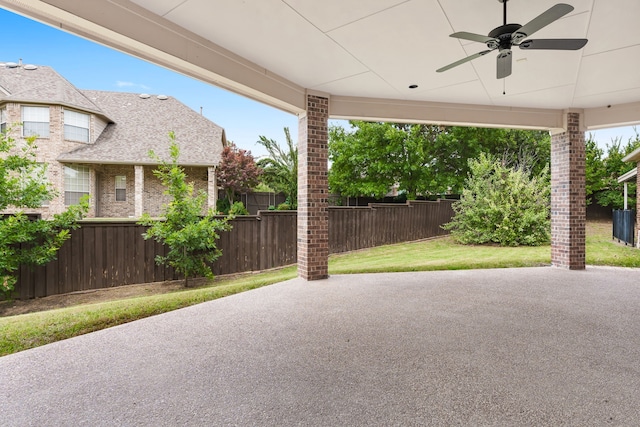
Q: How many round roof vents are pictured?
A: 4